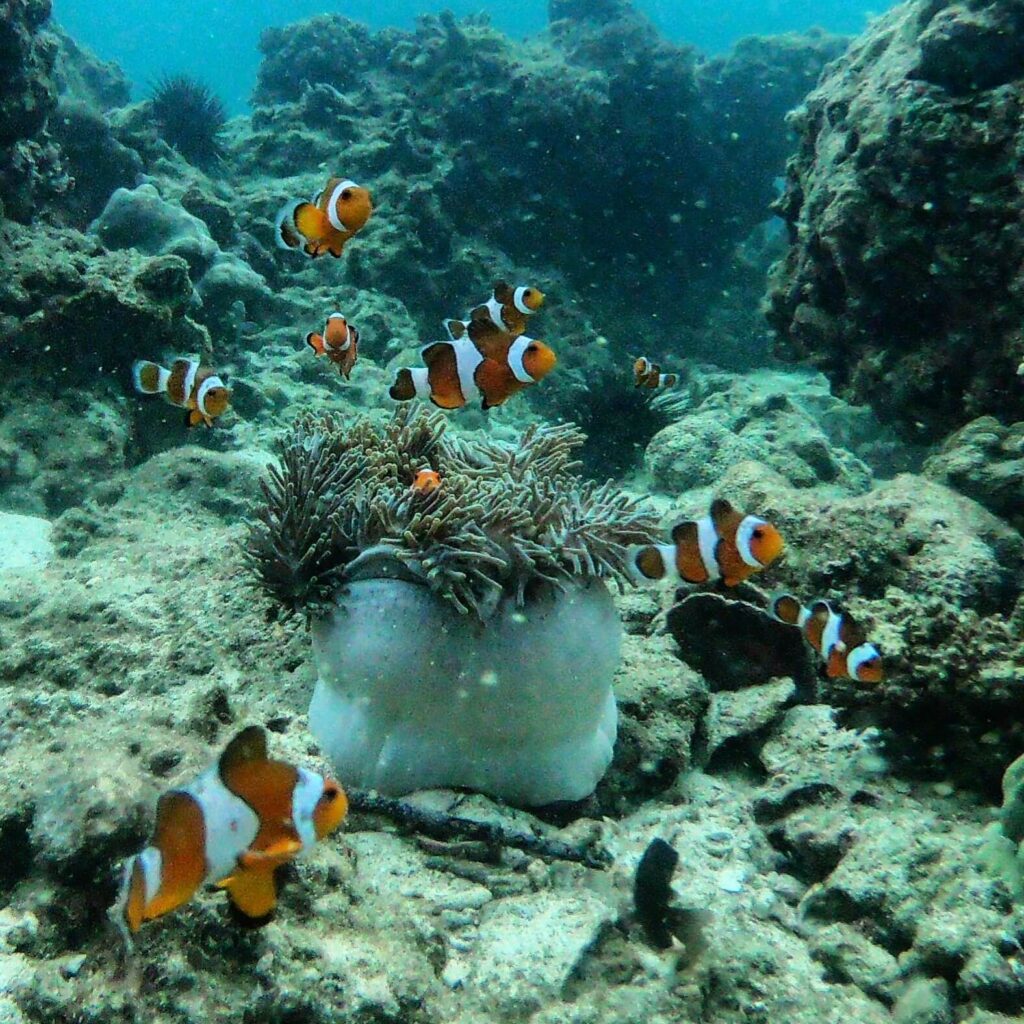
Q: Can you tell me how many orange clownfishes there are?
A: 10